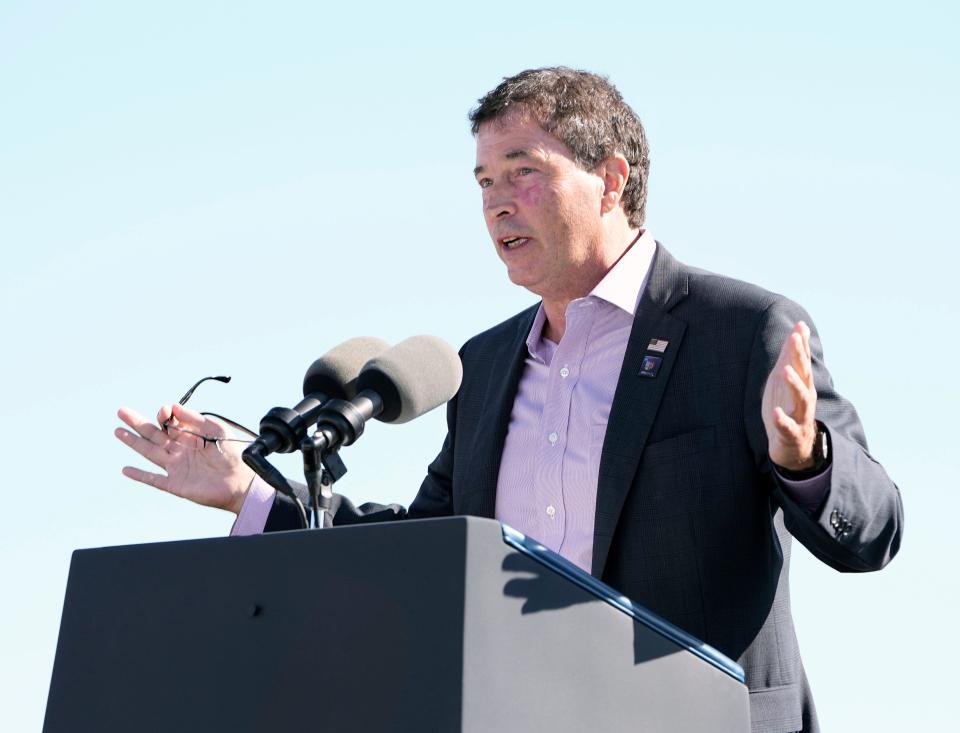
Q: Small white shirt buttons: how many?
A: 3